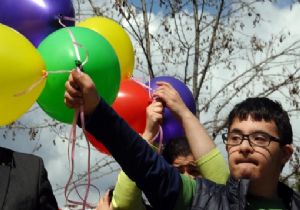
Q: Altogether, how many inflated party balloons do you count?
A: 6